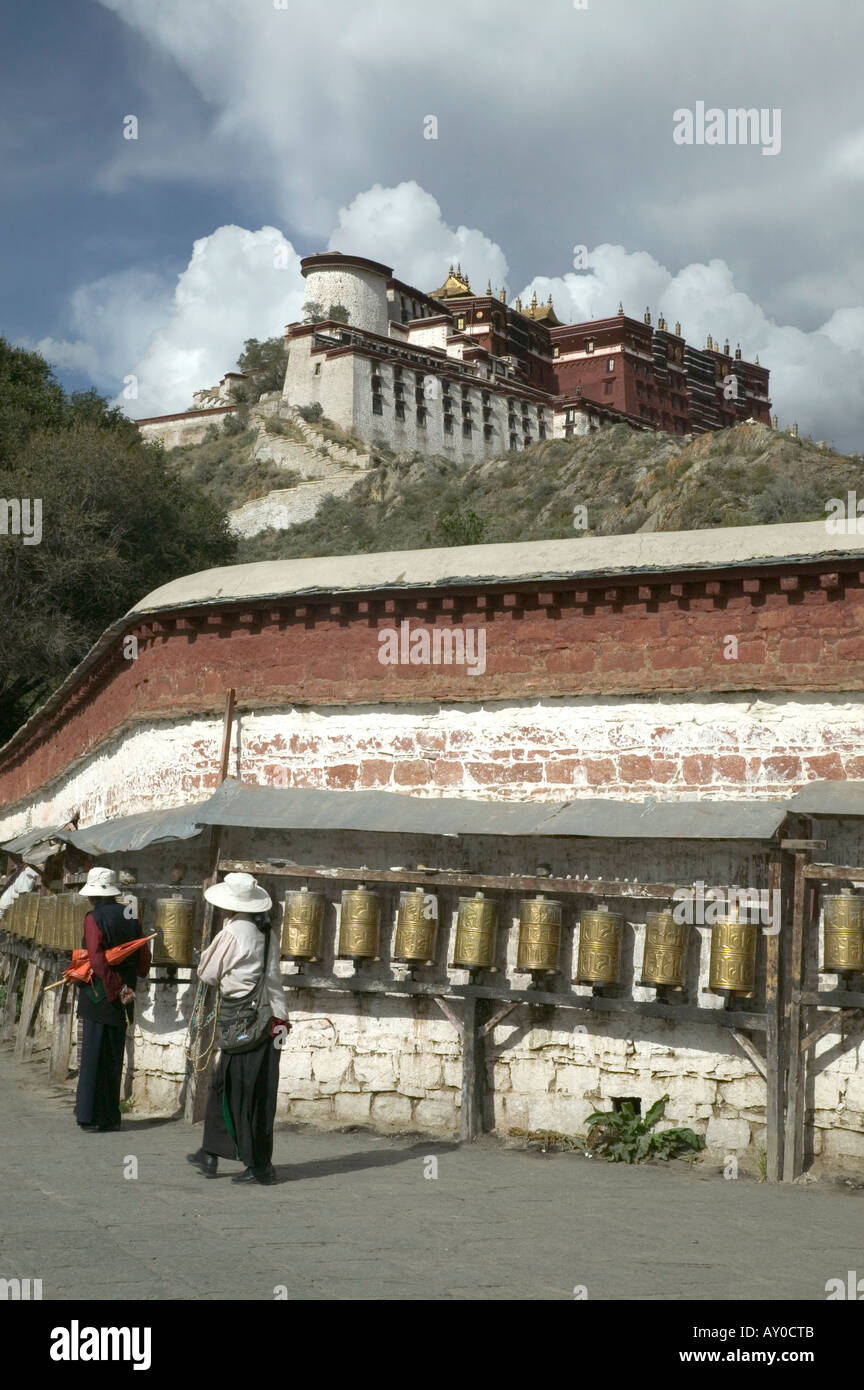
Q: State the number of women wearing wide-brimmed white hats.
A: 2